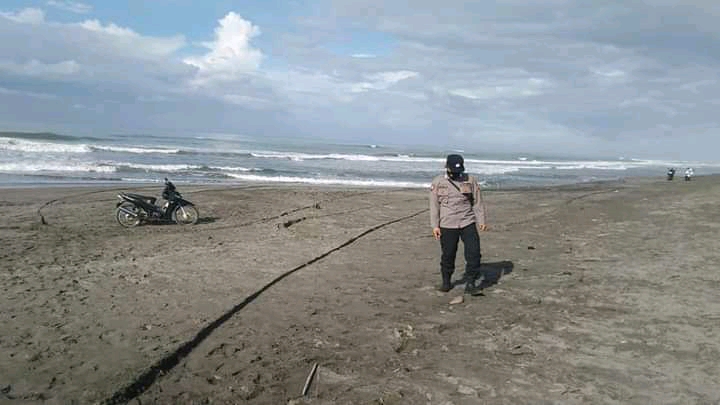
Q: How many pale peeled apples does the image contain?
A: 0